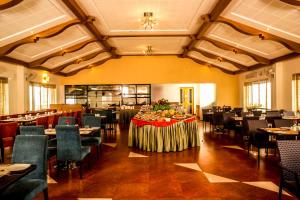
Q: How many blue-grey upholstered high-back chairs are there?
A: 5